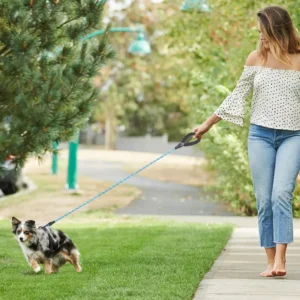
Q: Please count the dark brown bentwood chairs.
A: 0